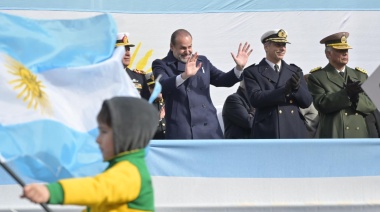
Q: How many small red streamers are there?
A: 0